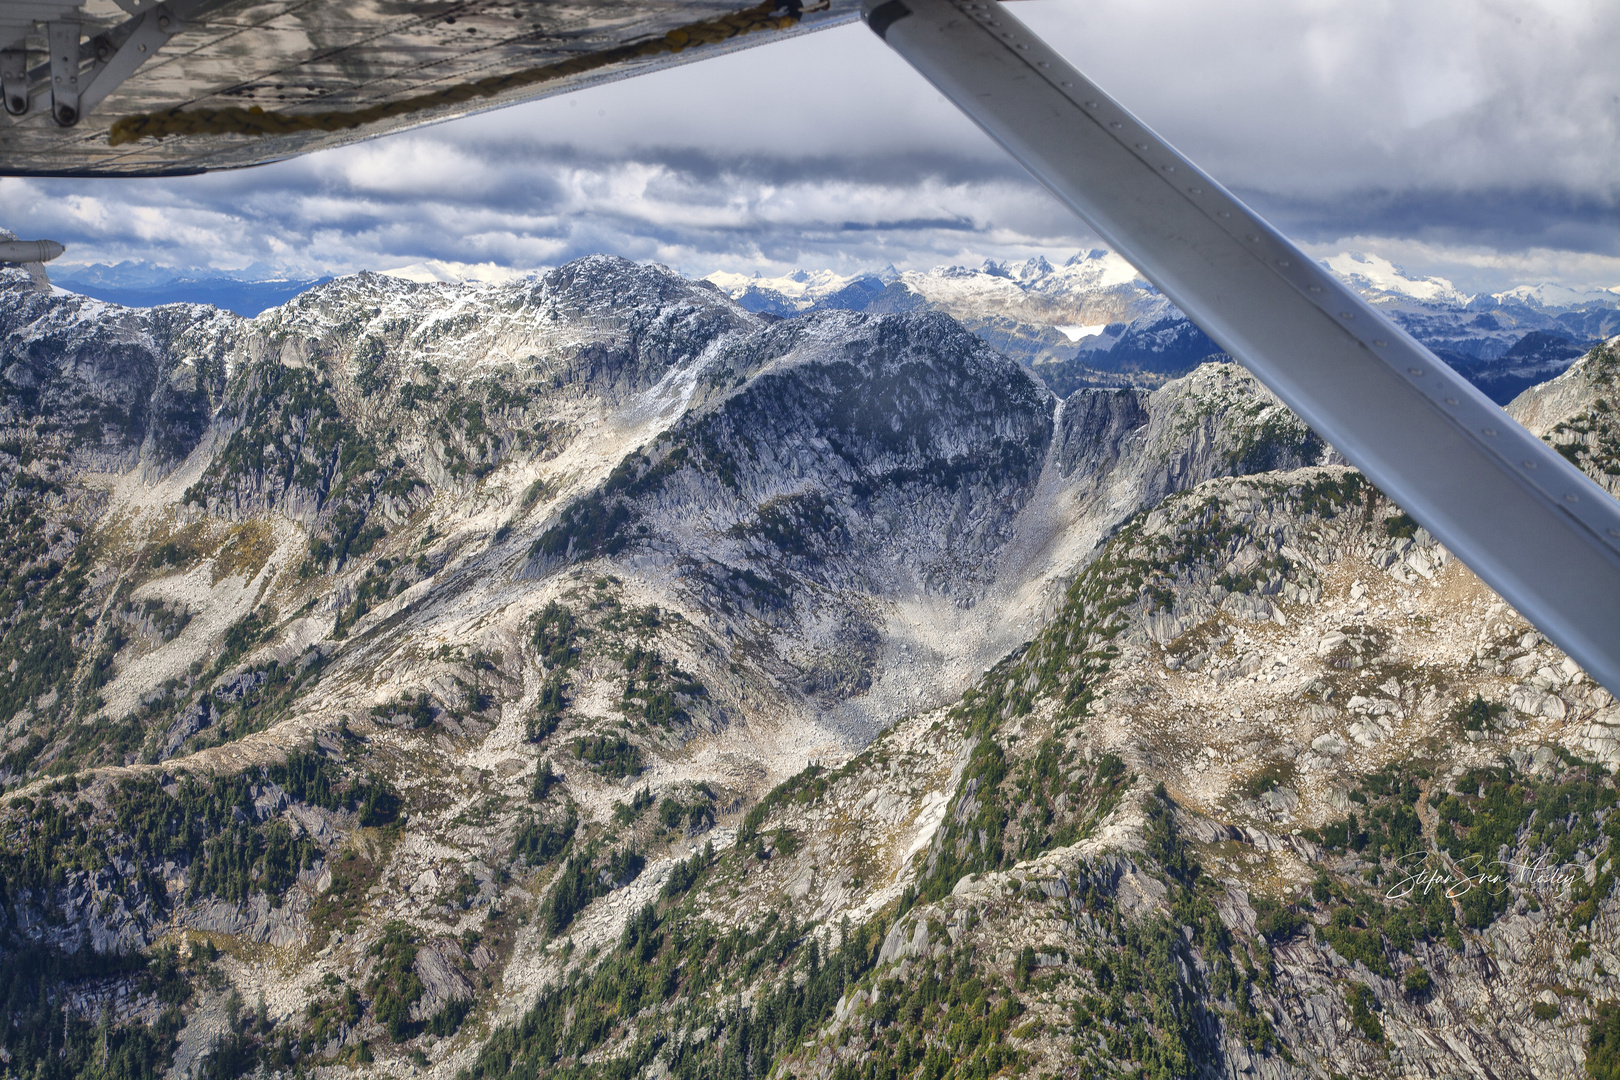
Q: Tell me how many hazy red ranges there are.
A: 0